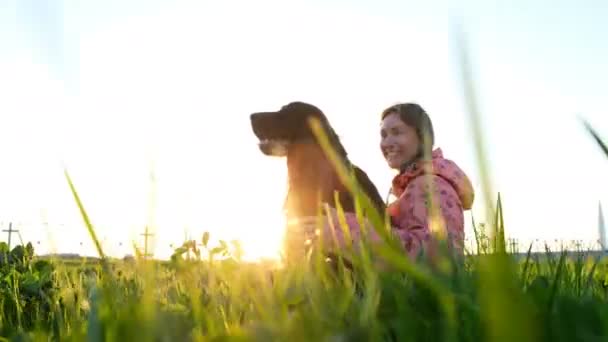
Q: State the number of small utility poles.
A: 2